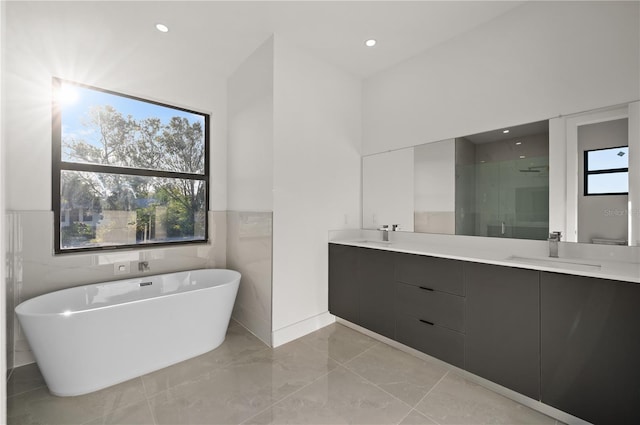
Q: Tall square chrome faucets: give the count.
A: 2